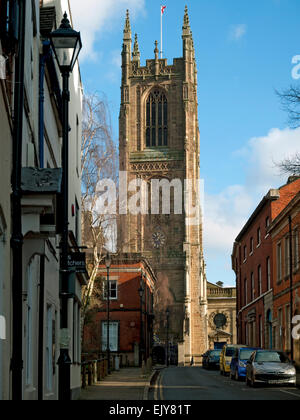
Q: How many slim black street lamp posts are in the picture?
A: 4